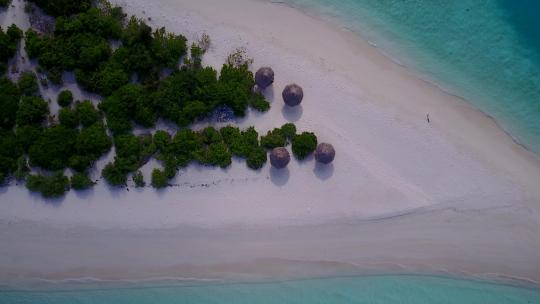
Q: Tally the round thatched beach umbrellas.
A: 4